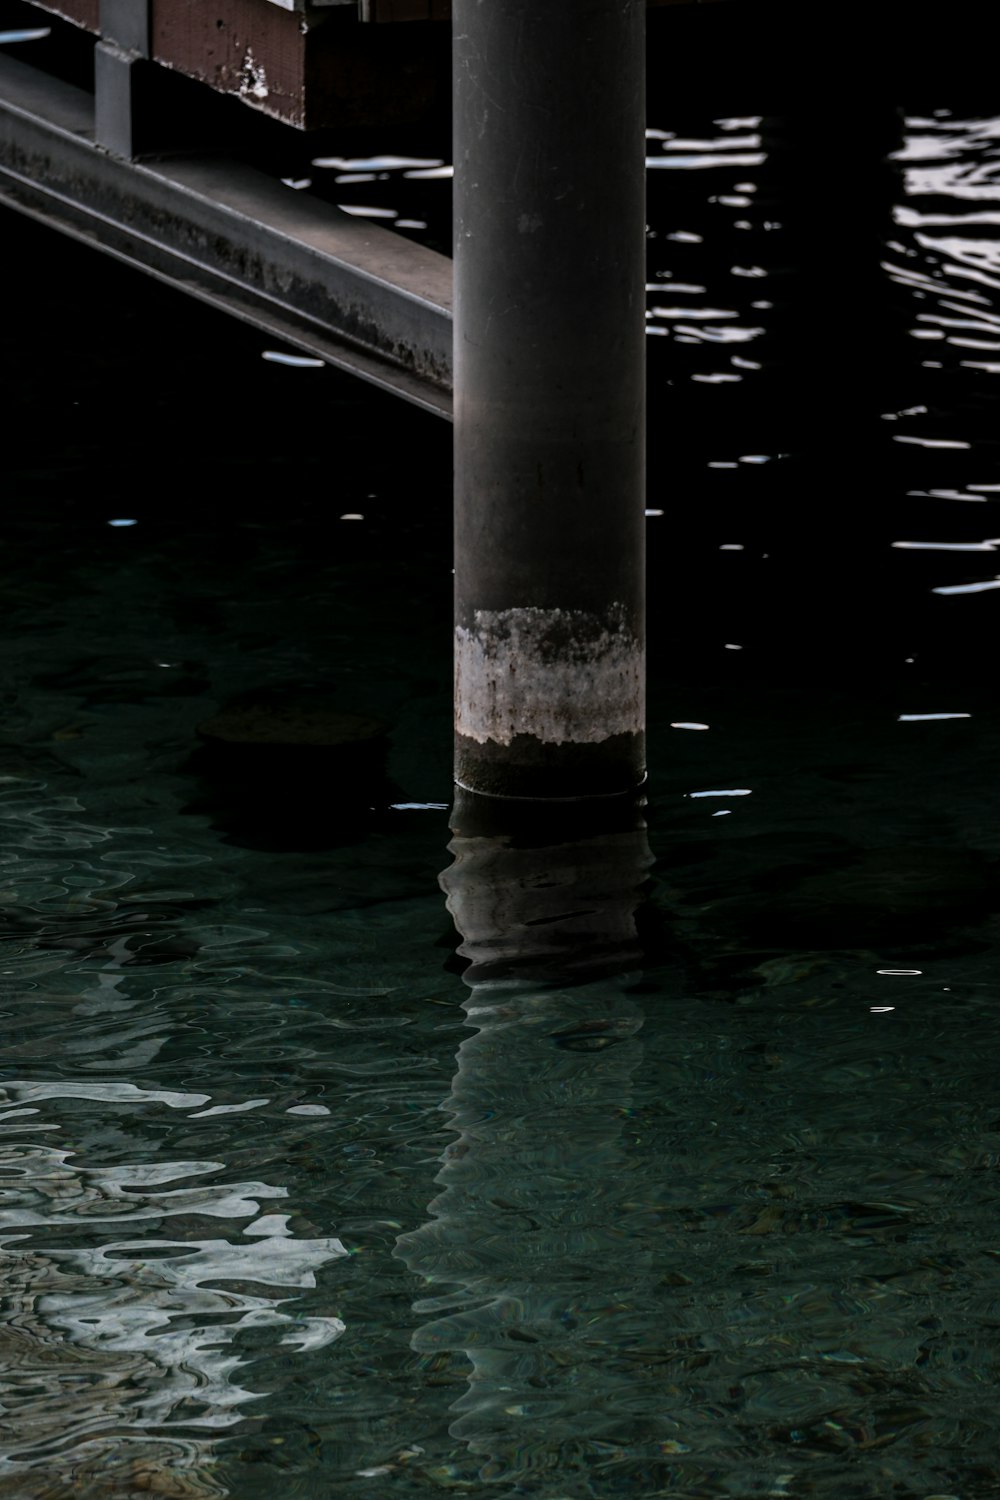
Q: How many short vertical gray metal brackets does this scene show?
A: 1